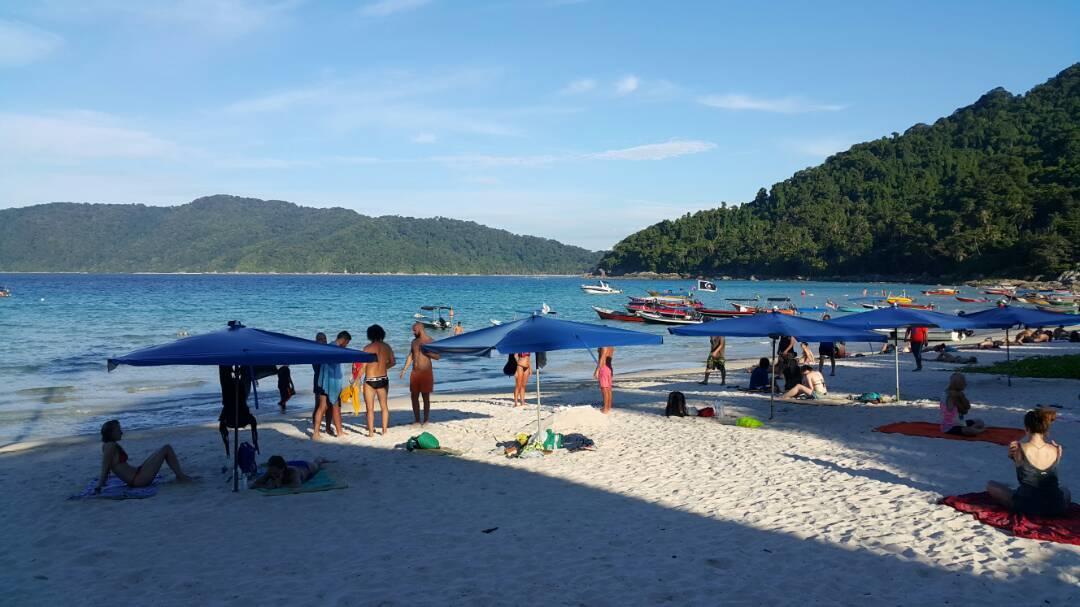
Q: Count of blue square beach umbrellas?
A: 5